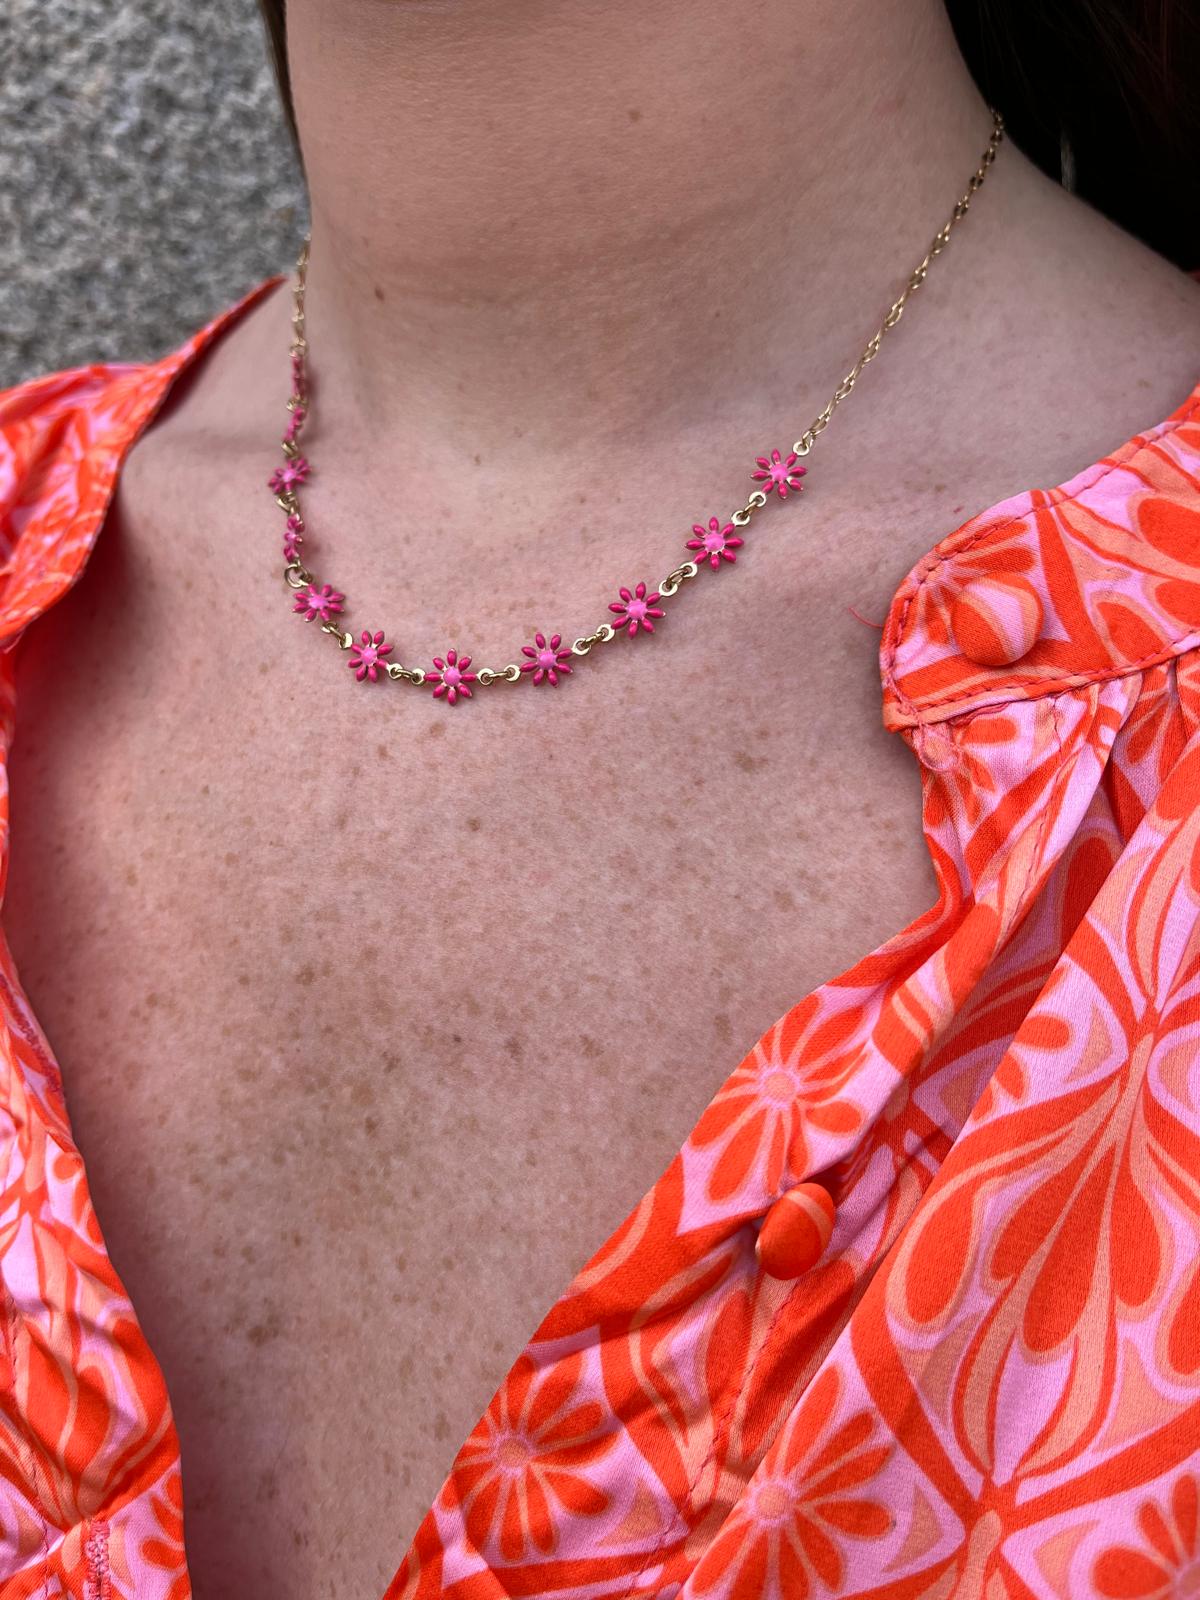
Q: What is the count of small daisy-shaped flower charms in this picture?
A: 11